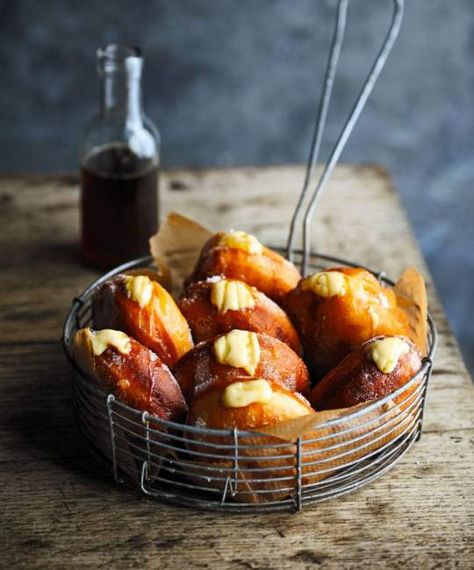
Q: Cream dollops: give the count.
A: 8